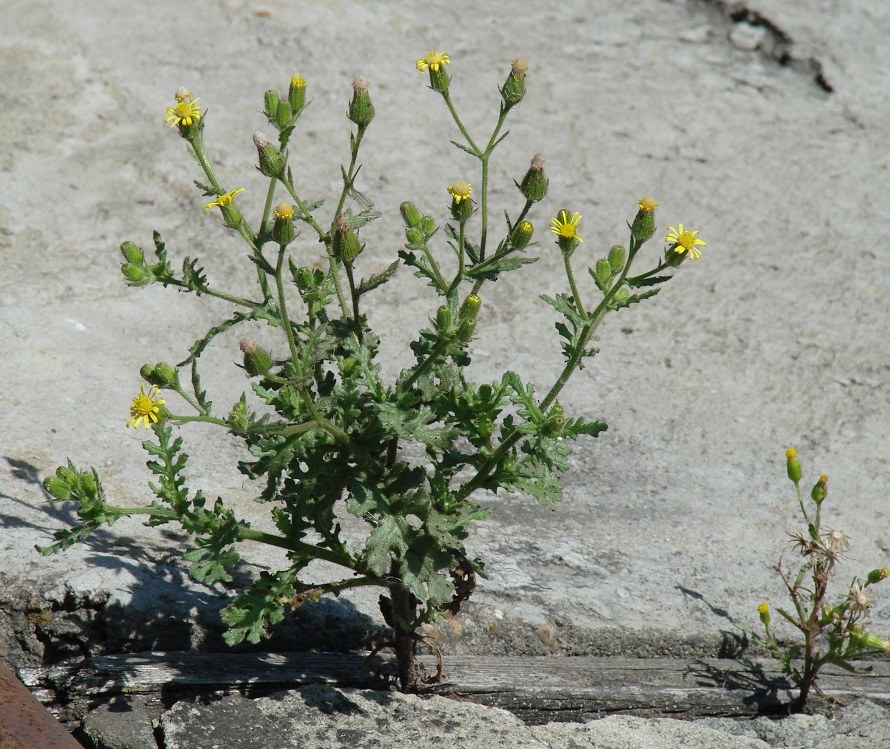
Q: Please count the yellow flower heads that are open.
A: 7